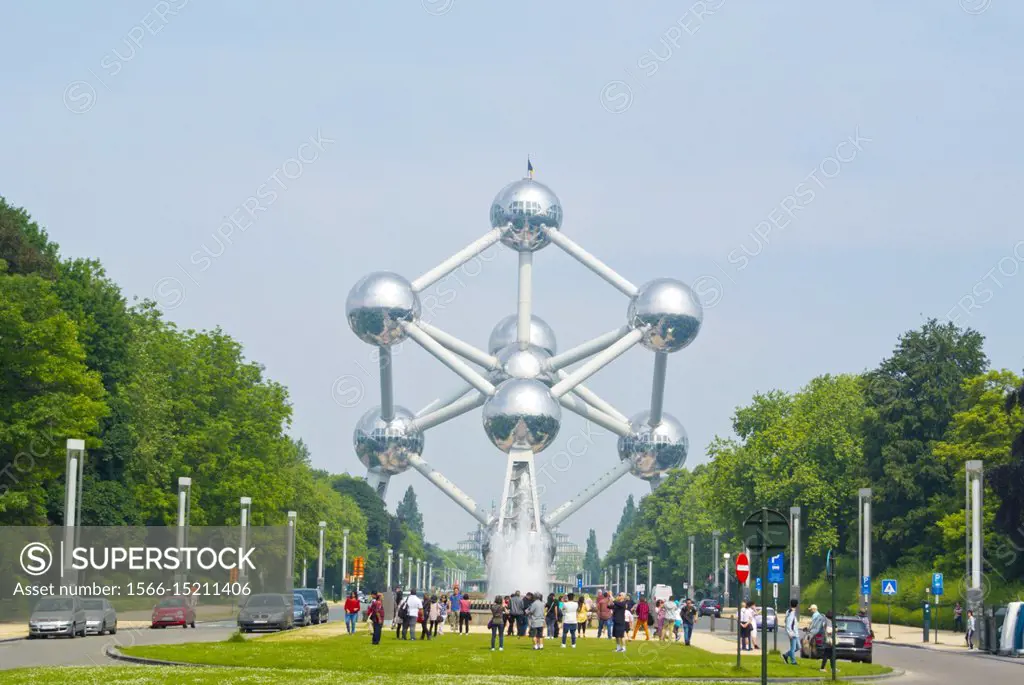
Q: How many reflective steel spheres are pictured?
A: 9